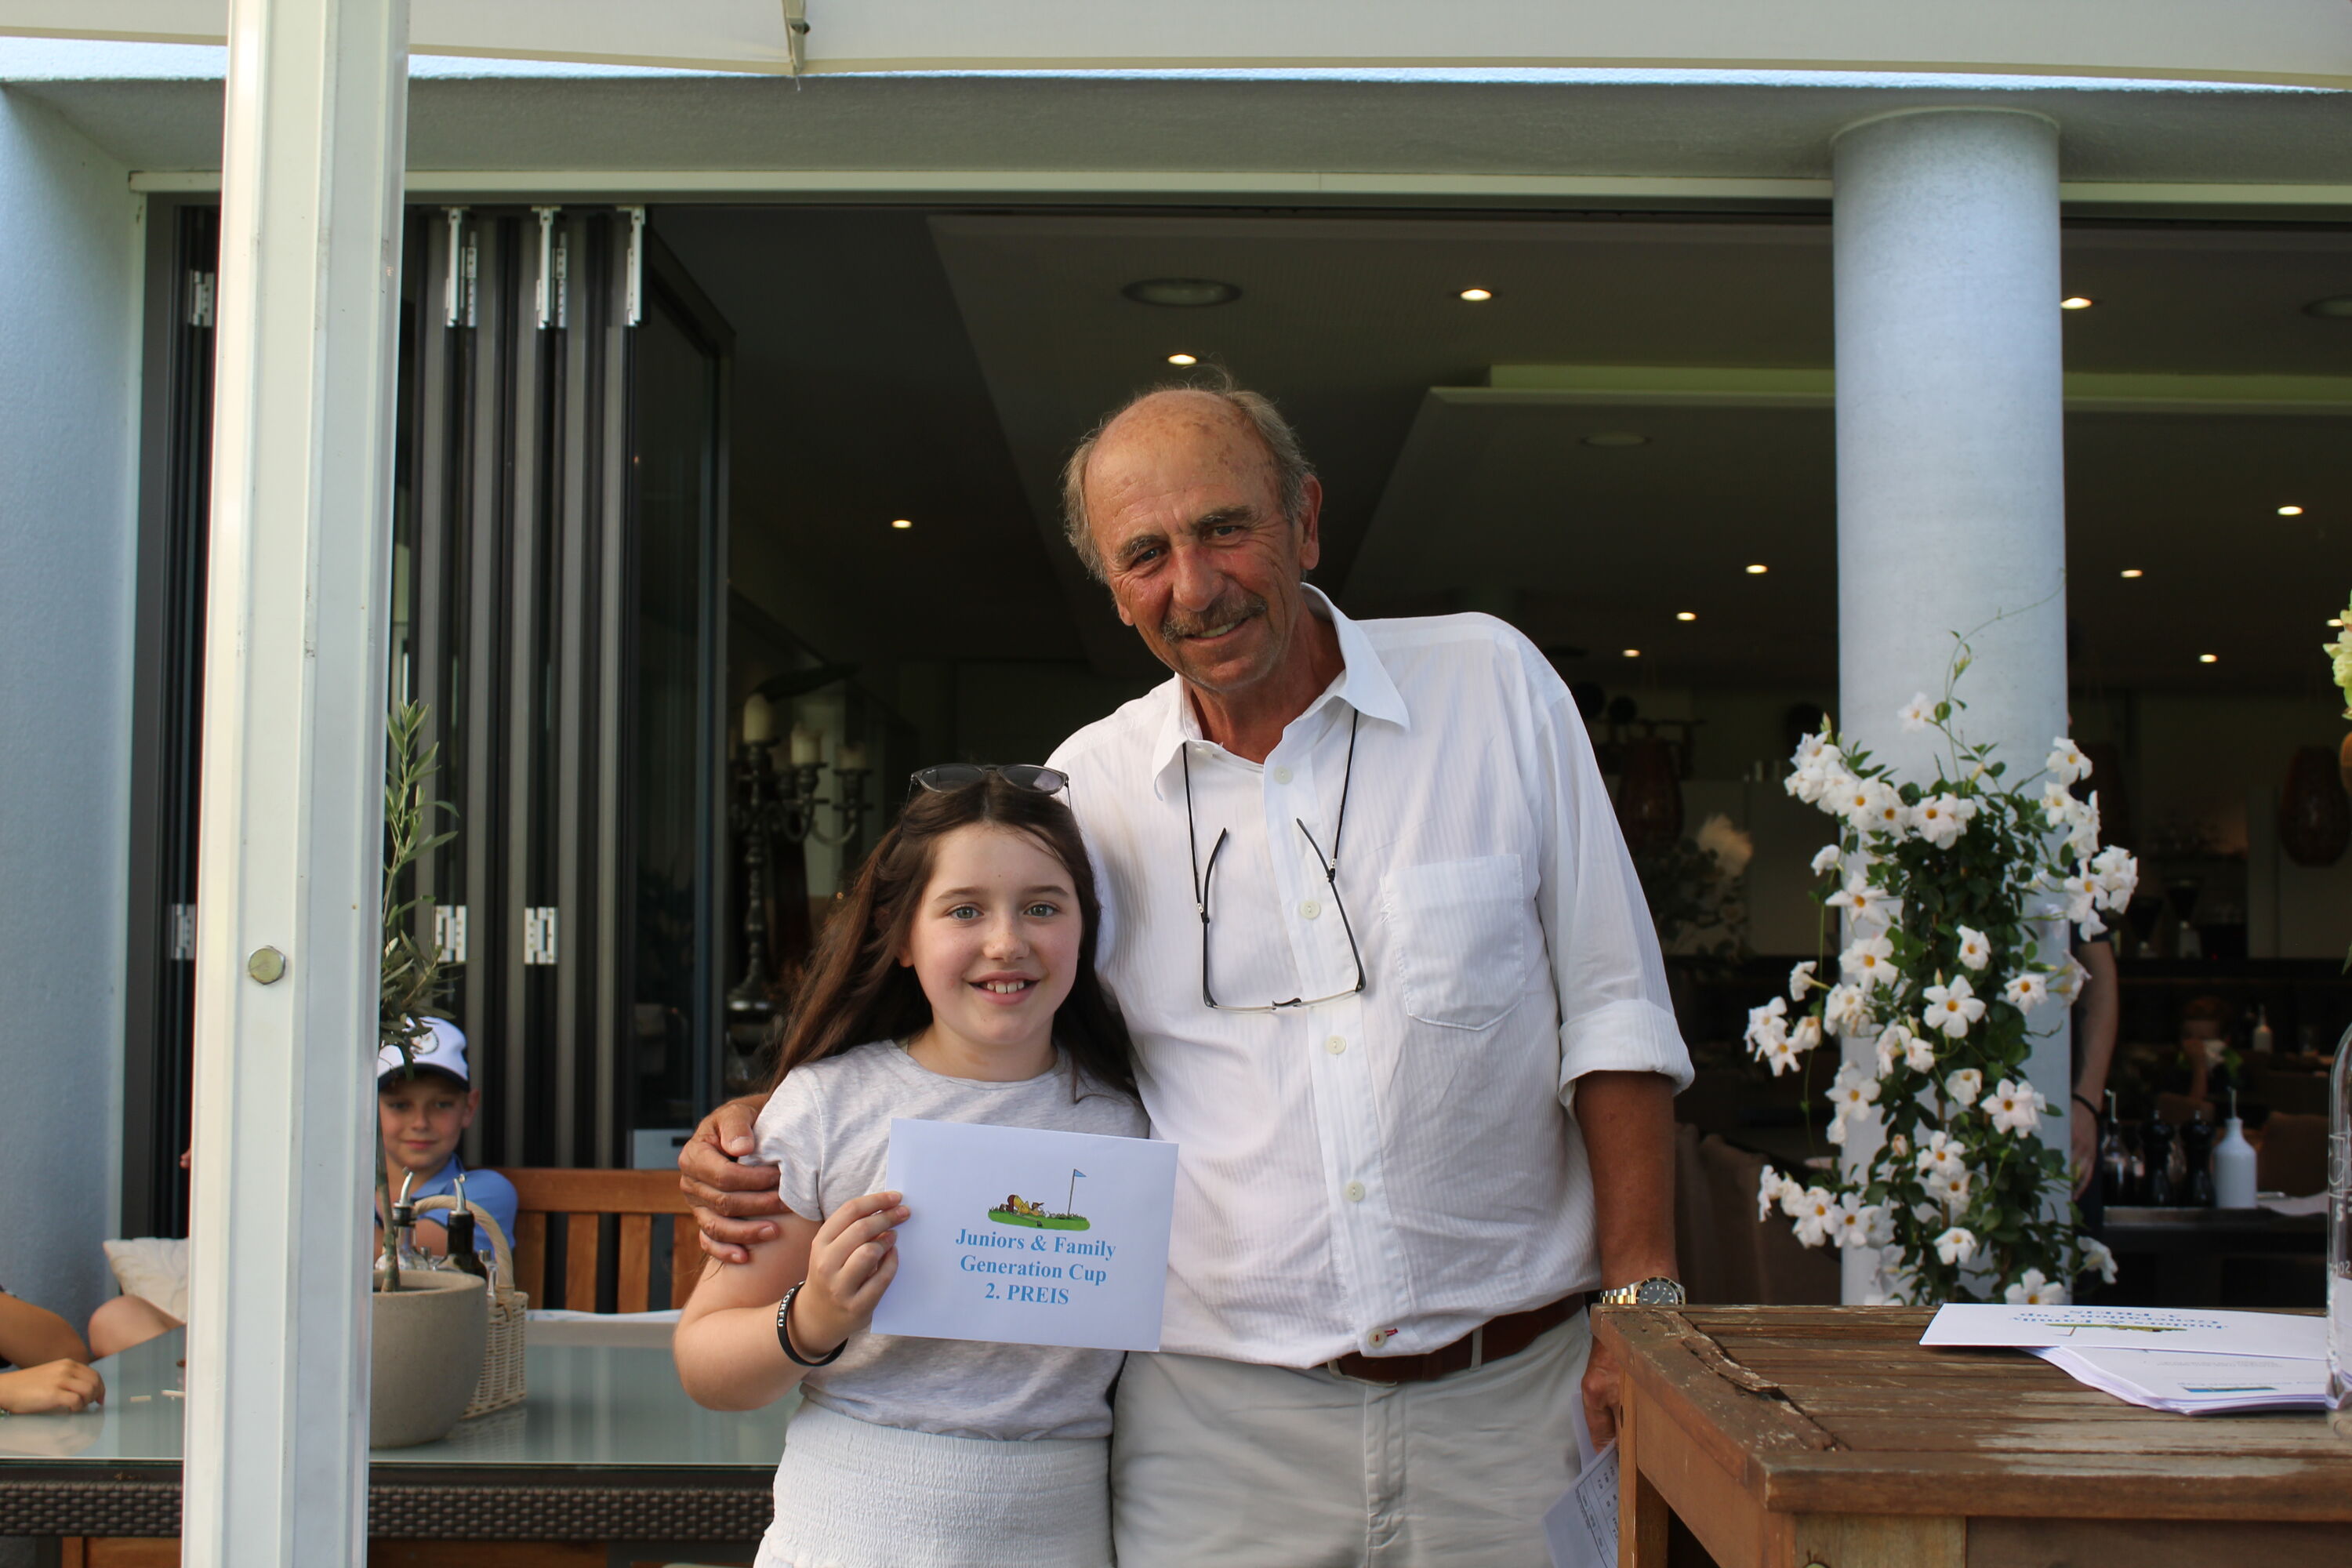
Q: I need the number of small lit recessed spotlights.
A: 11